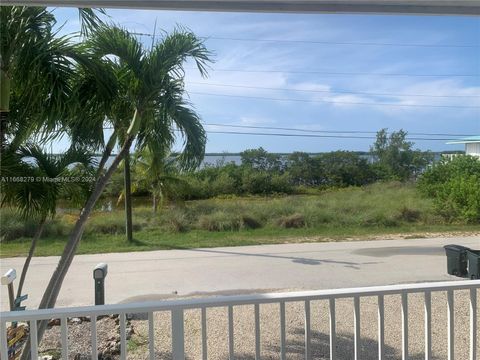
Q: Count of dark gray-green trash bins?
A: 2